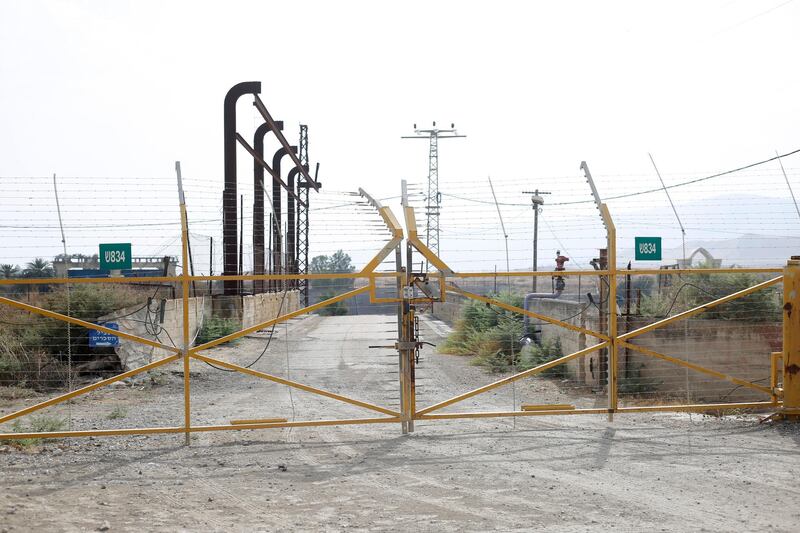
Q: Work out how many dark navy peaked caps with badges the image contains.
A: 0